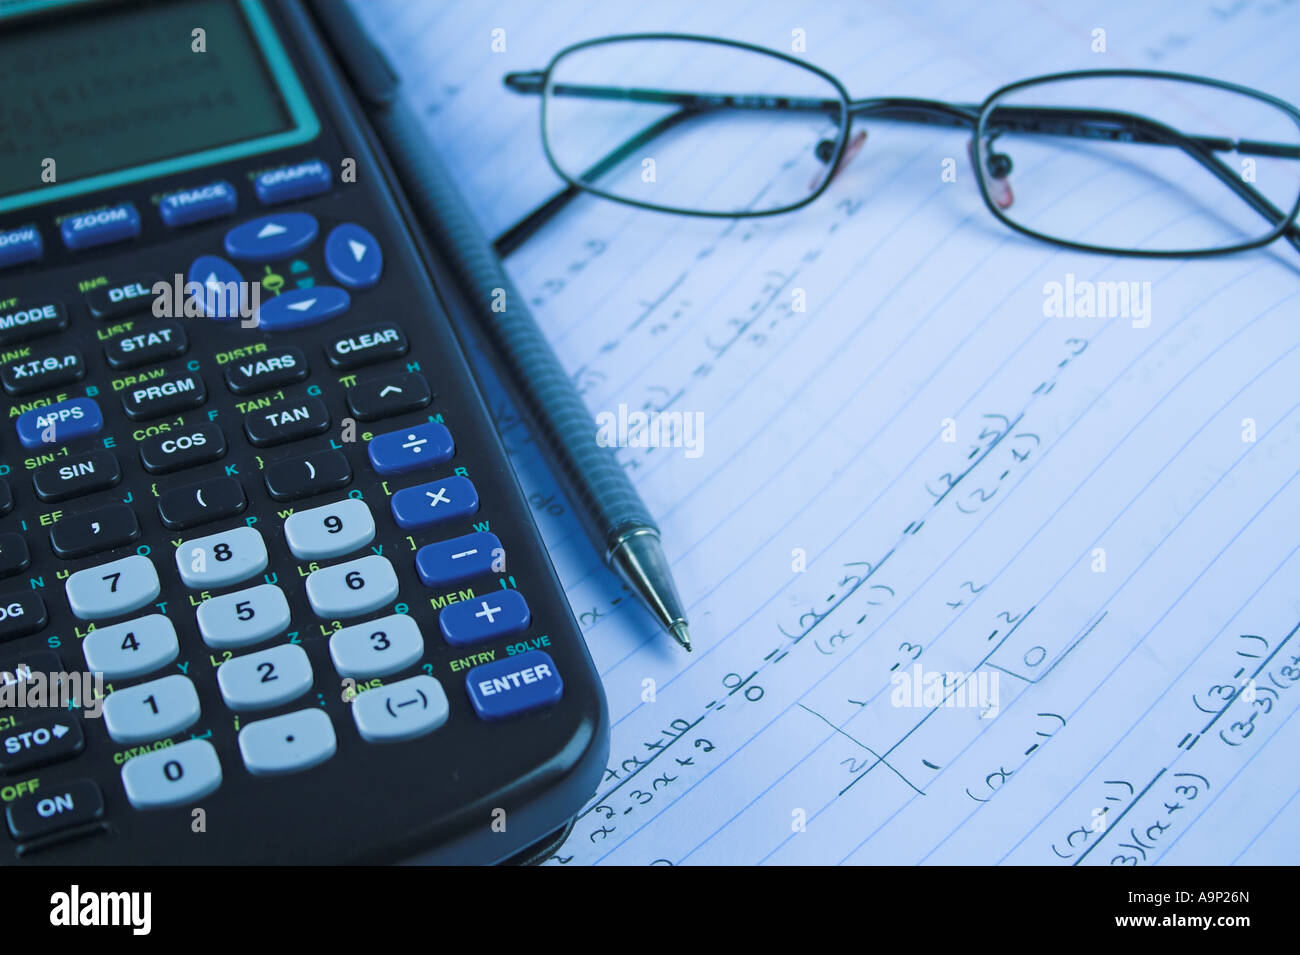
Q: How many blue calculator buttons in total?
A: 14